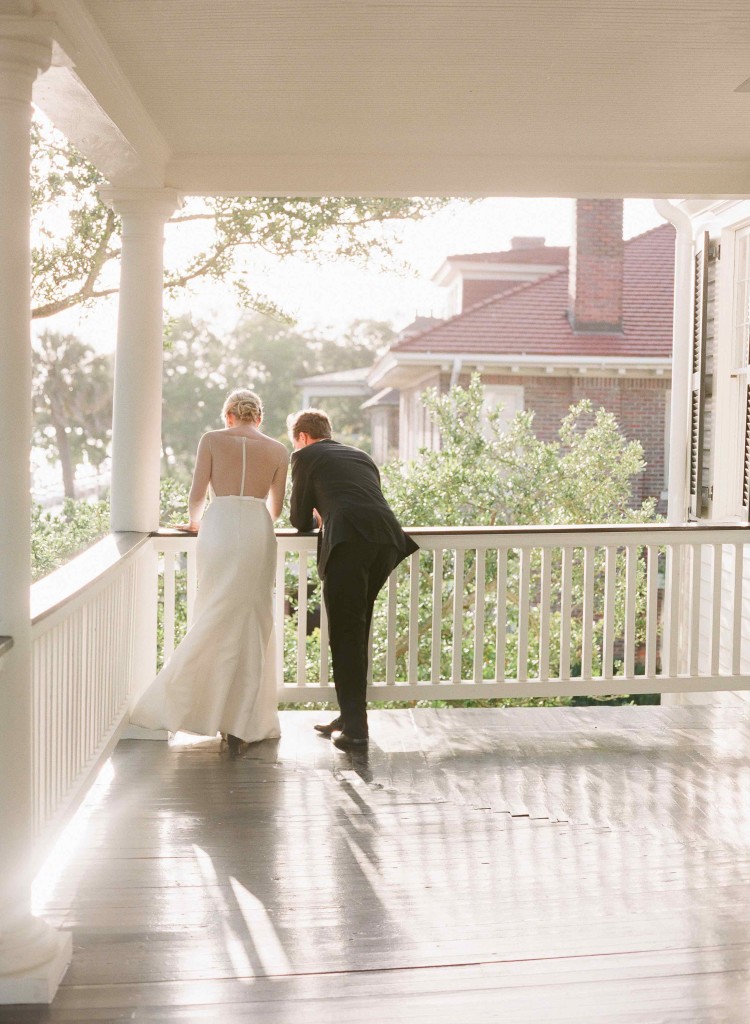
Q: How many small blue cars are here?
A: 0